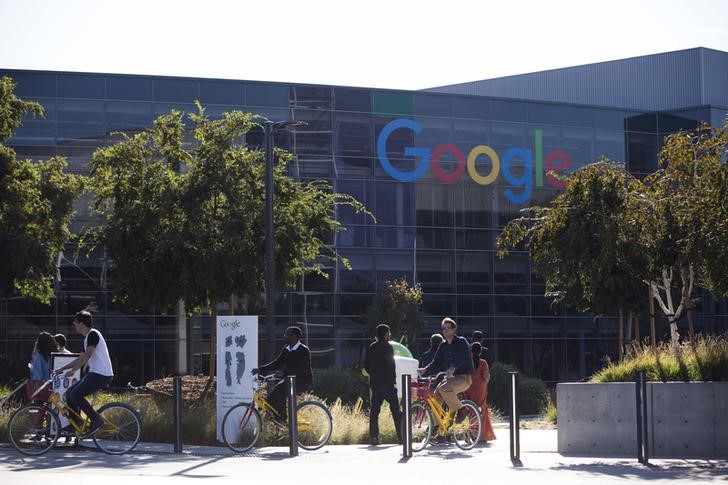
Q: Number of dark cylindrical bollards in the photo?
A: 5